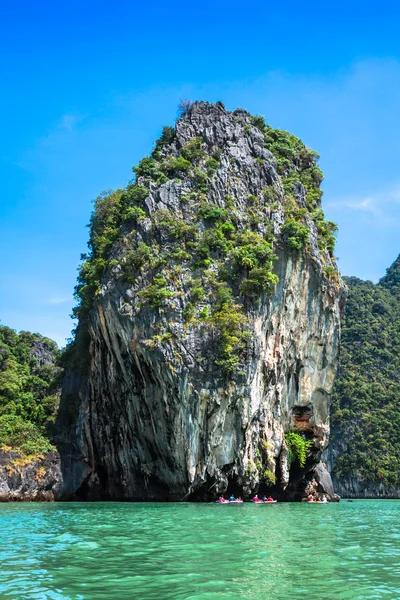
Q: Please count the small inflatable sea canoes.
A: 3